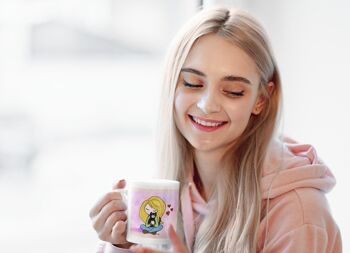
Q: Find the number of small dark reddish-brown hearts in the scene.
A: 3